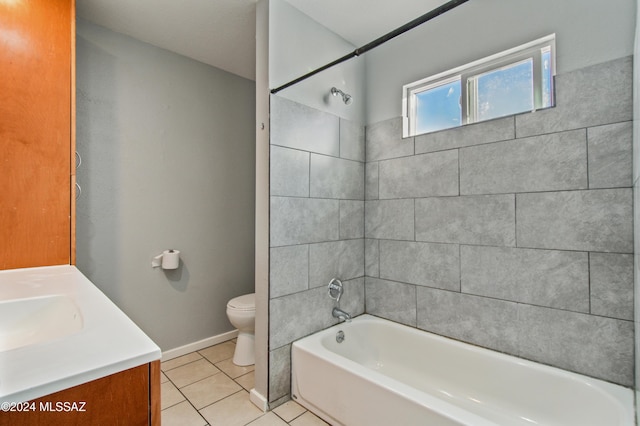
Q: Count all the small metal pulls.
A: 2